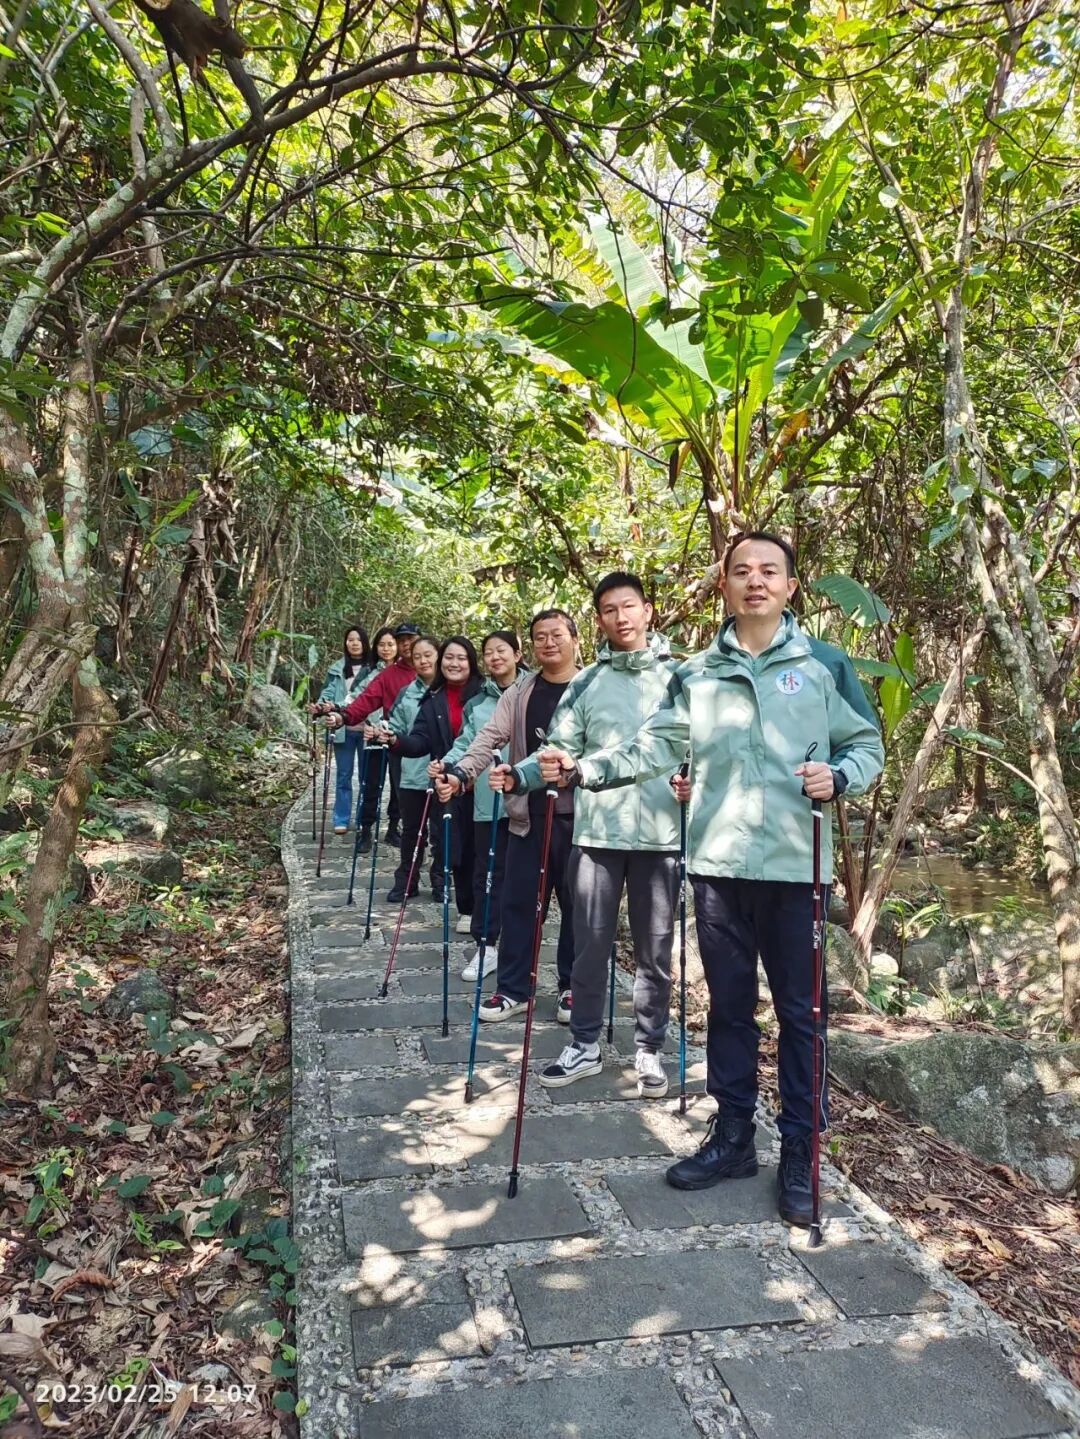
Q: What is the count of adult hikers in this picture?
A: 9